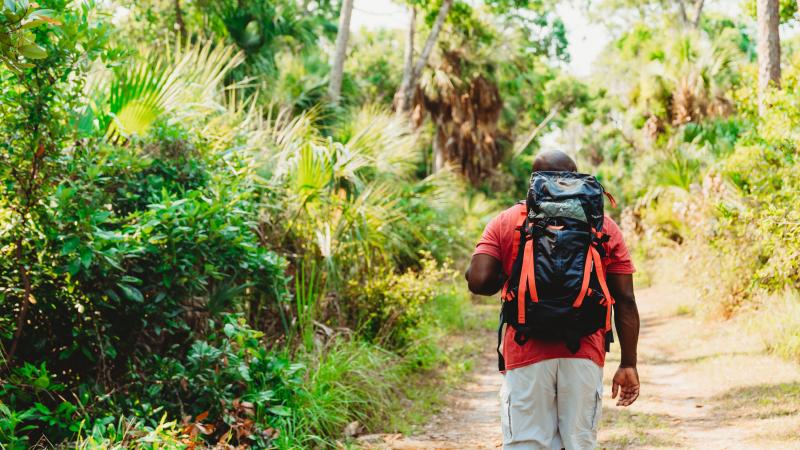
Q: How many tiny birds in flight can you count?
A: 0